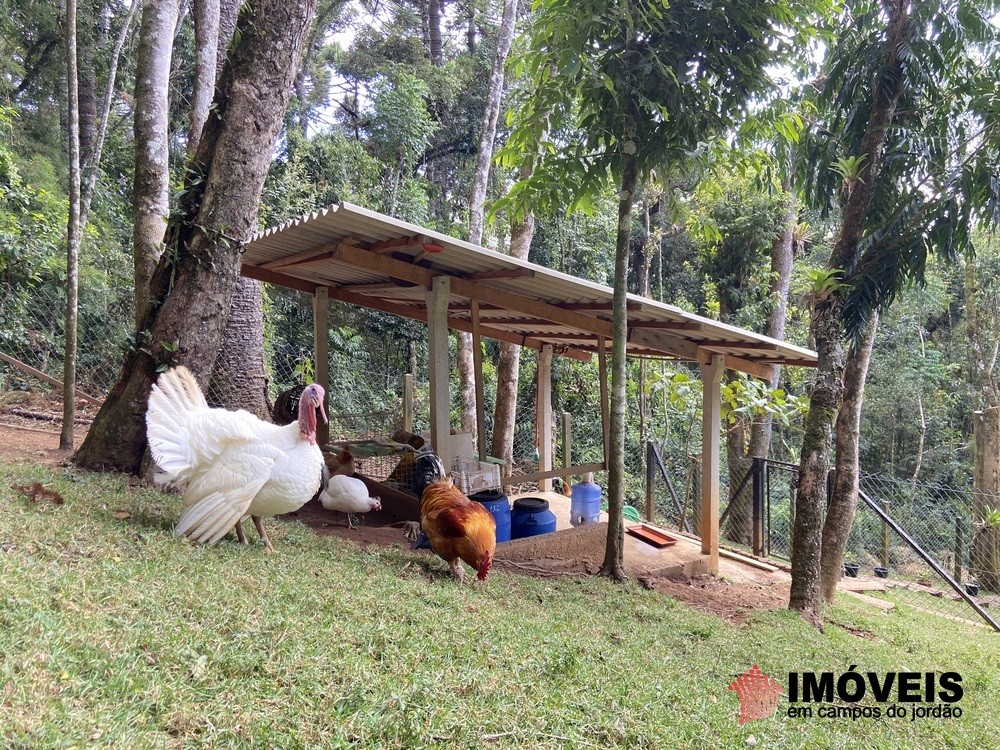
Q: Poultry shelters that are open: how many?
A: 1